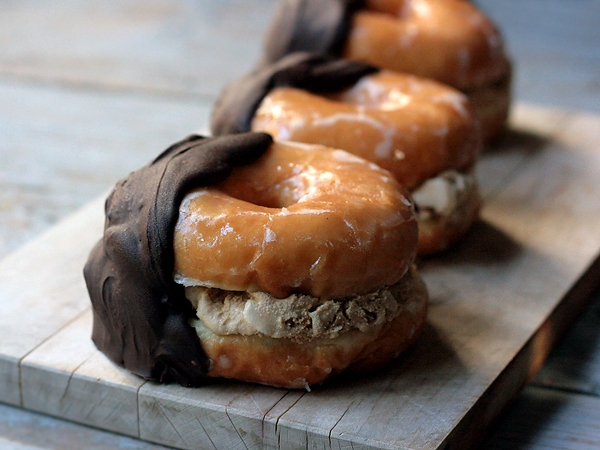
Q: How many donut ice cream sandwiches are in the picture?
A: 3